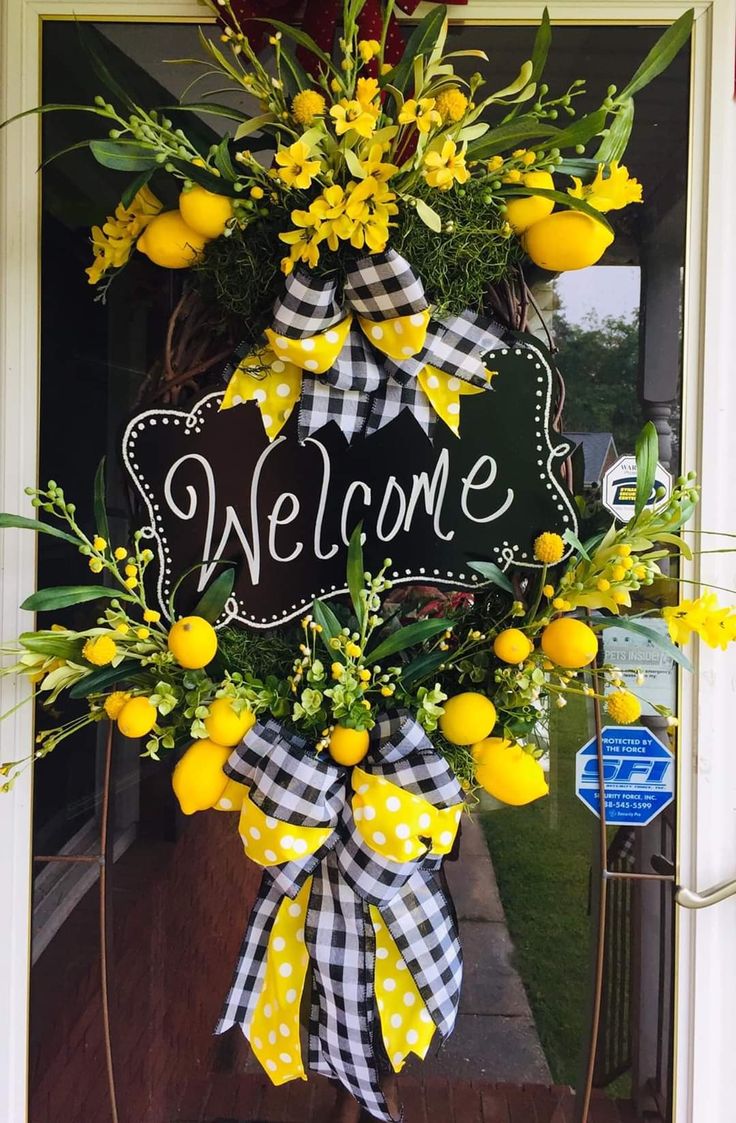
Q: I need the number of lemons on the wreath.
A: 13